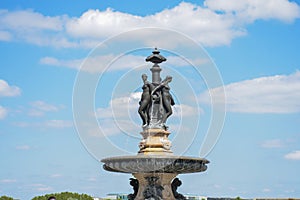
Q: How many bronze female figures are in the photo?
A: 2